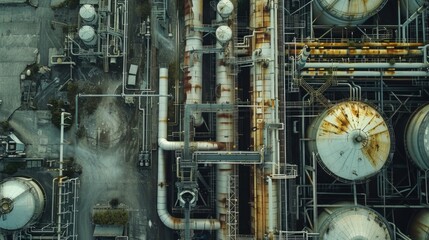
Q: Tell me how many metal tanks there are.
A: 11